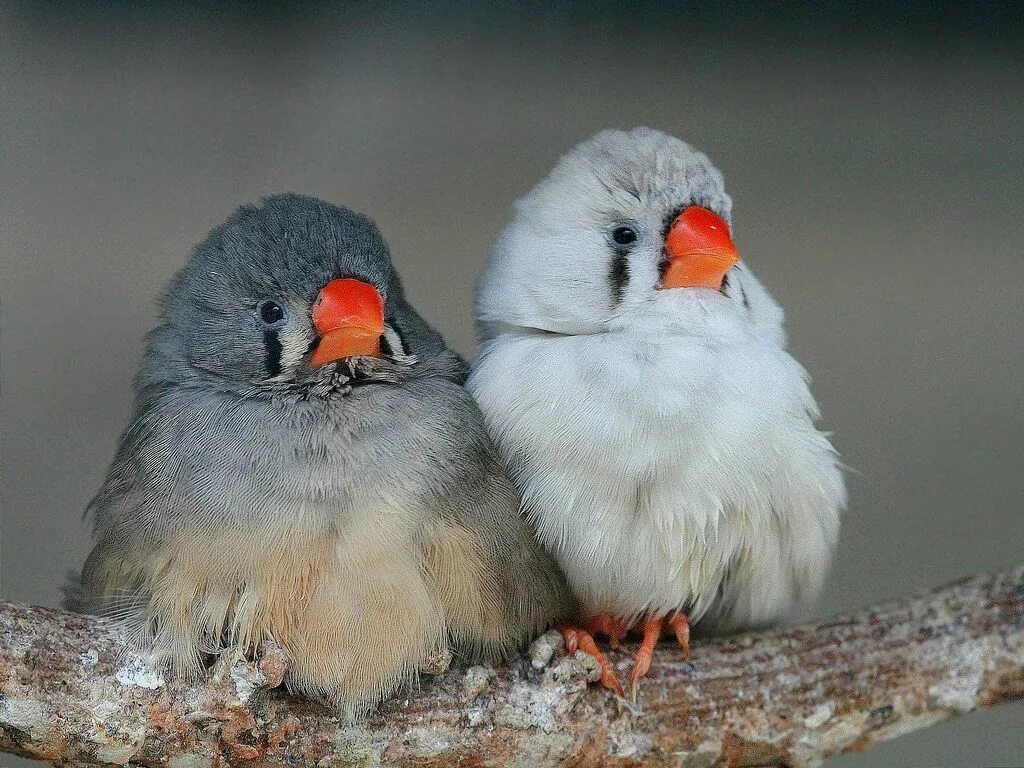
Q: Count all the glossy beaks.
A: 2